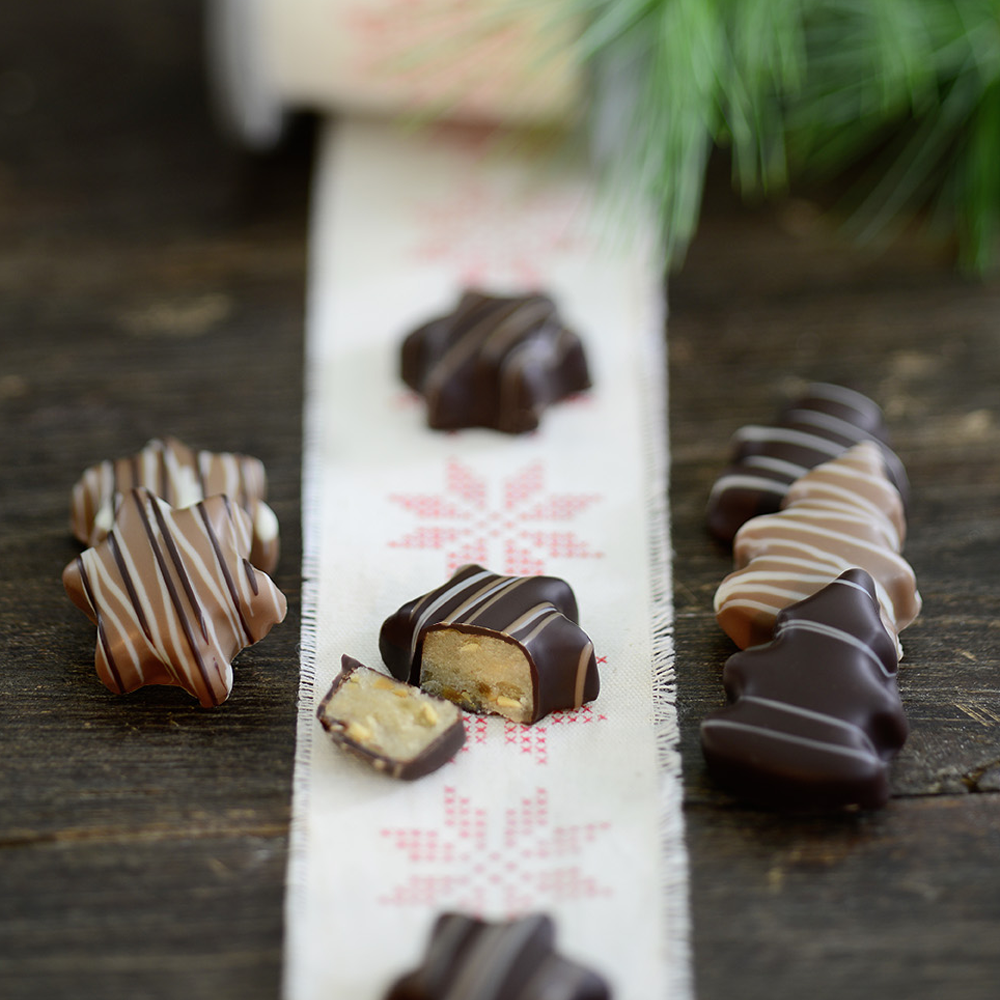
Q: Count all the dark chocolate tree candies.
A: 2